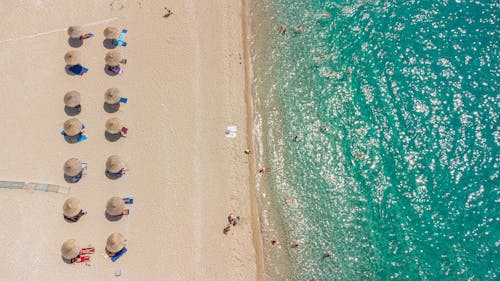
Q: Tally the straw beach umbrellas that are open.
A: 14